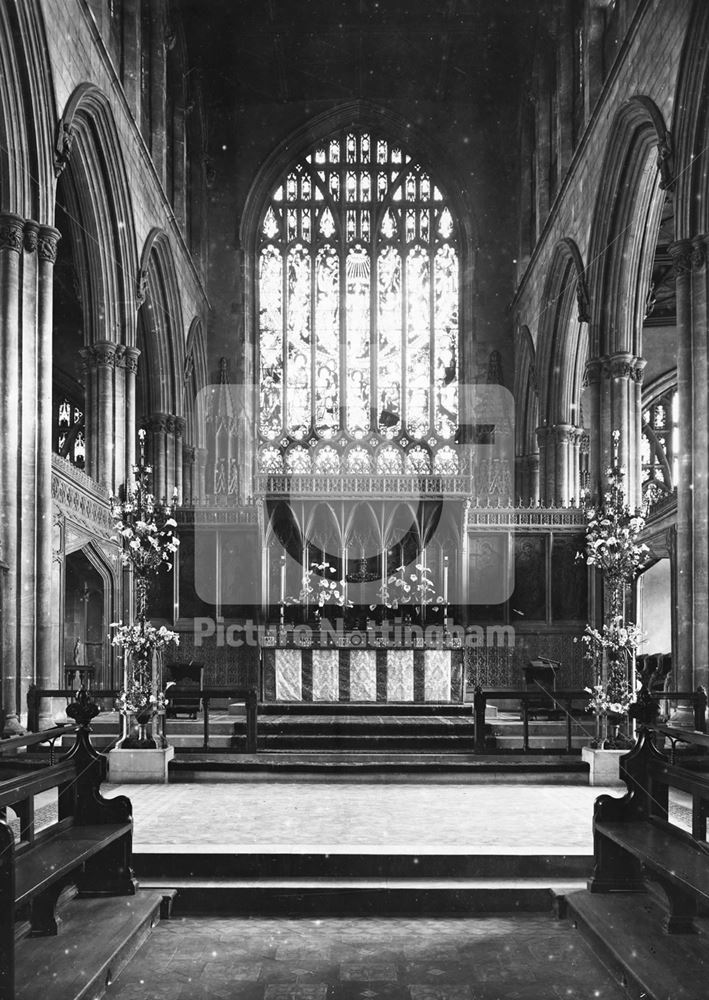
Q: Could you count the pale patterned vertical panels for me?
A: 5